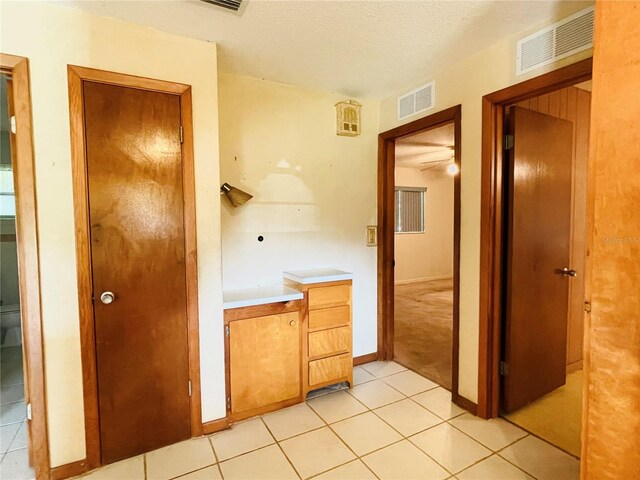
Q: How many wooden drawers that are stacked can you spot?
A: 4